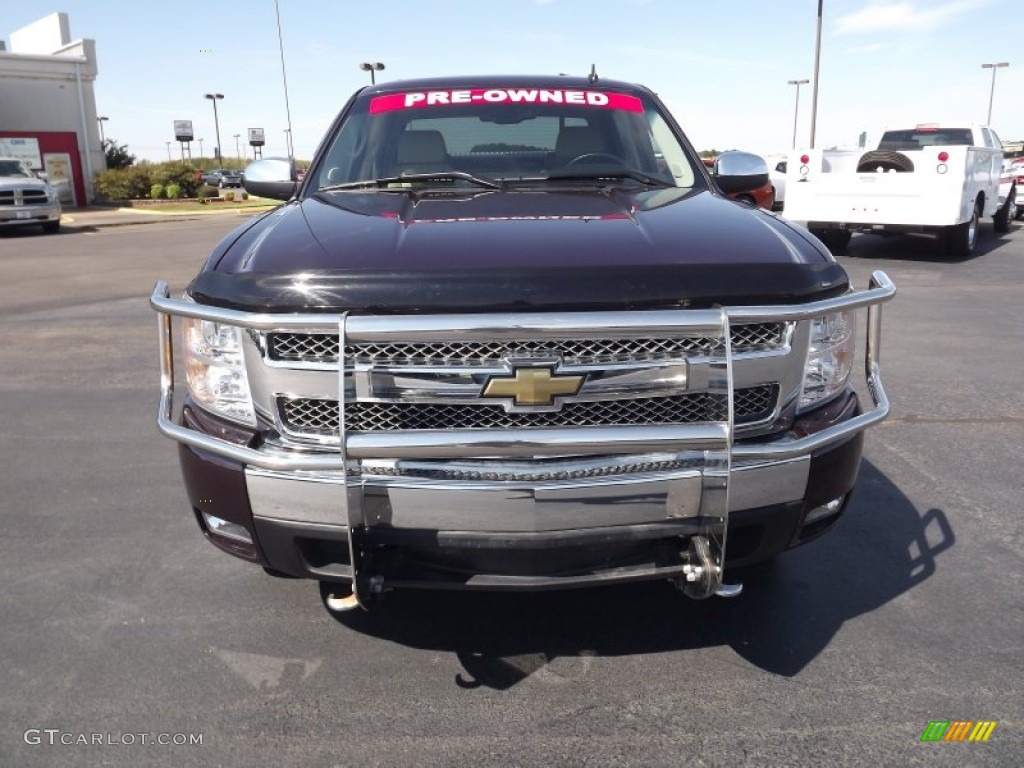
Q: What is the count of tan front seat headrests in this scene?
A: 2